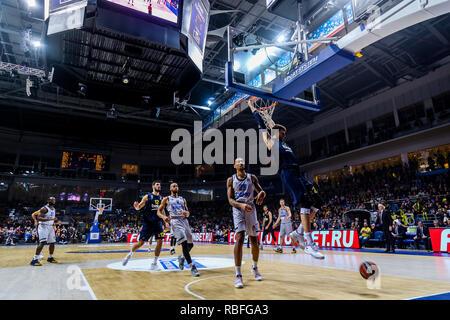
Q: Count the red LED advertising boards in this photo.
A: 3